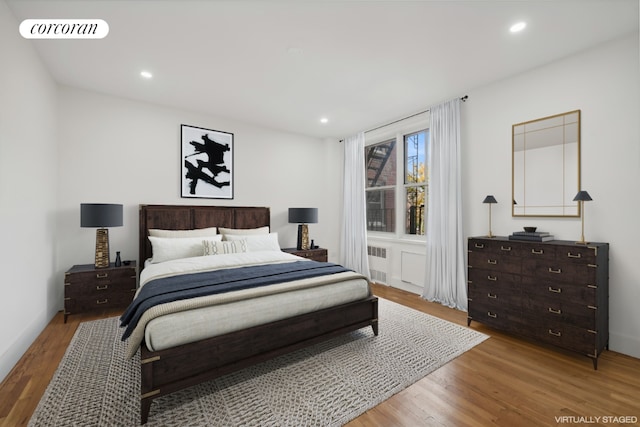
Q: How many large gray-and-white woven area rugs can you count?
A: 1